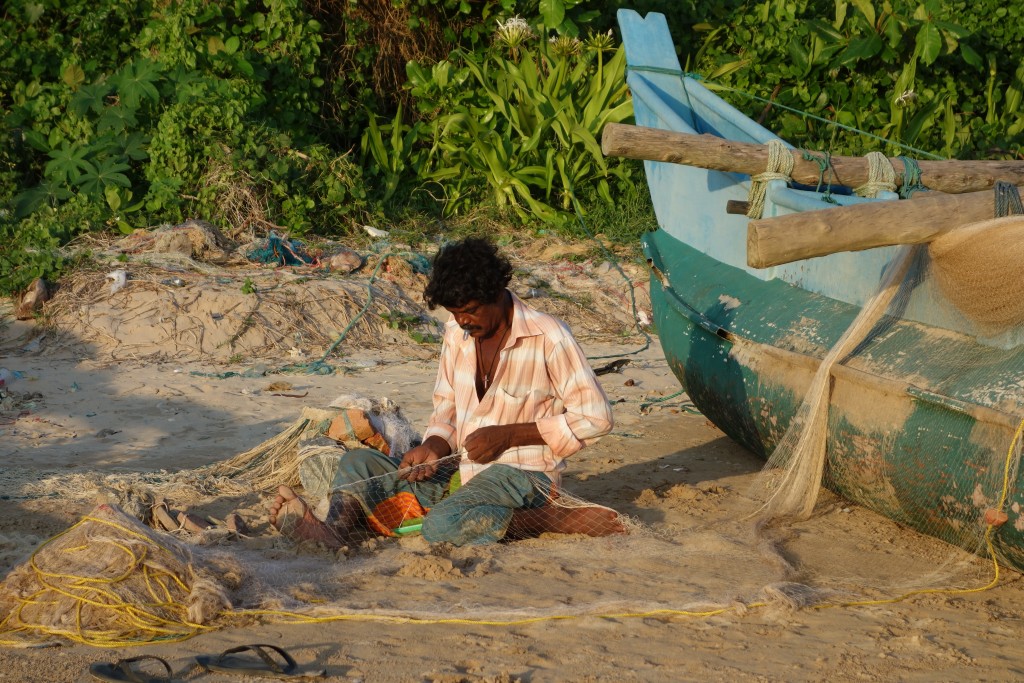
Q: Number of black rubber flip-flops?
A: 2